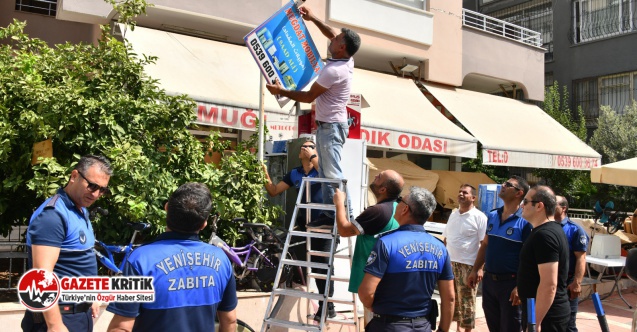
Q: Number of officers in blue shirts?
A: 6